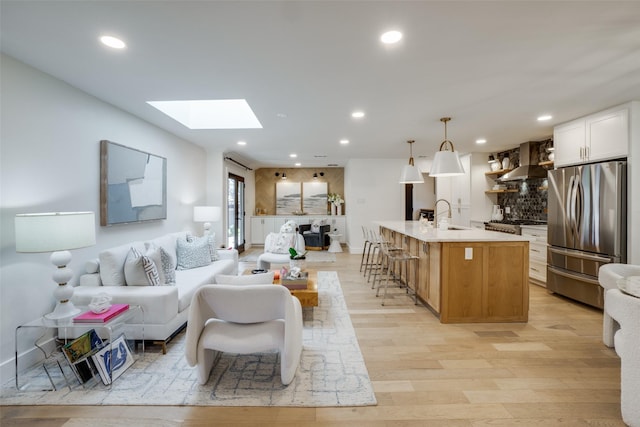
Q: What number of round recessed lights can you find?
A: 9